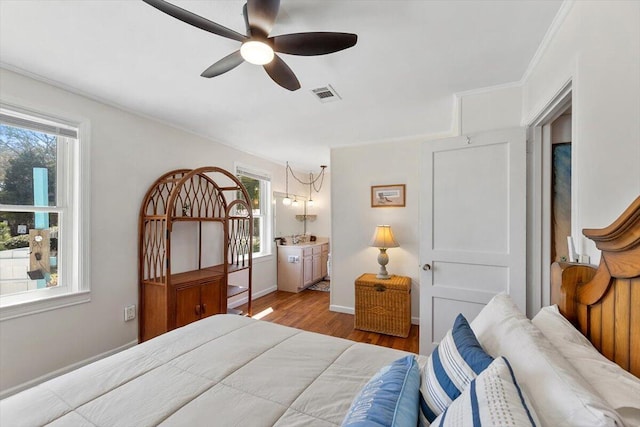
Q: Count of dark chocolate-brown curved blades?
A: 5